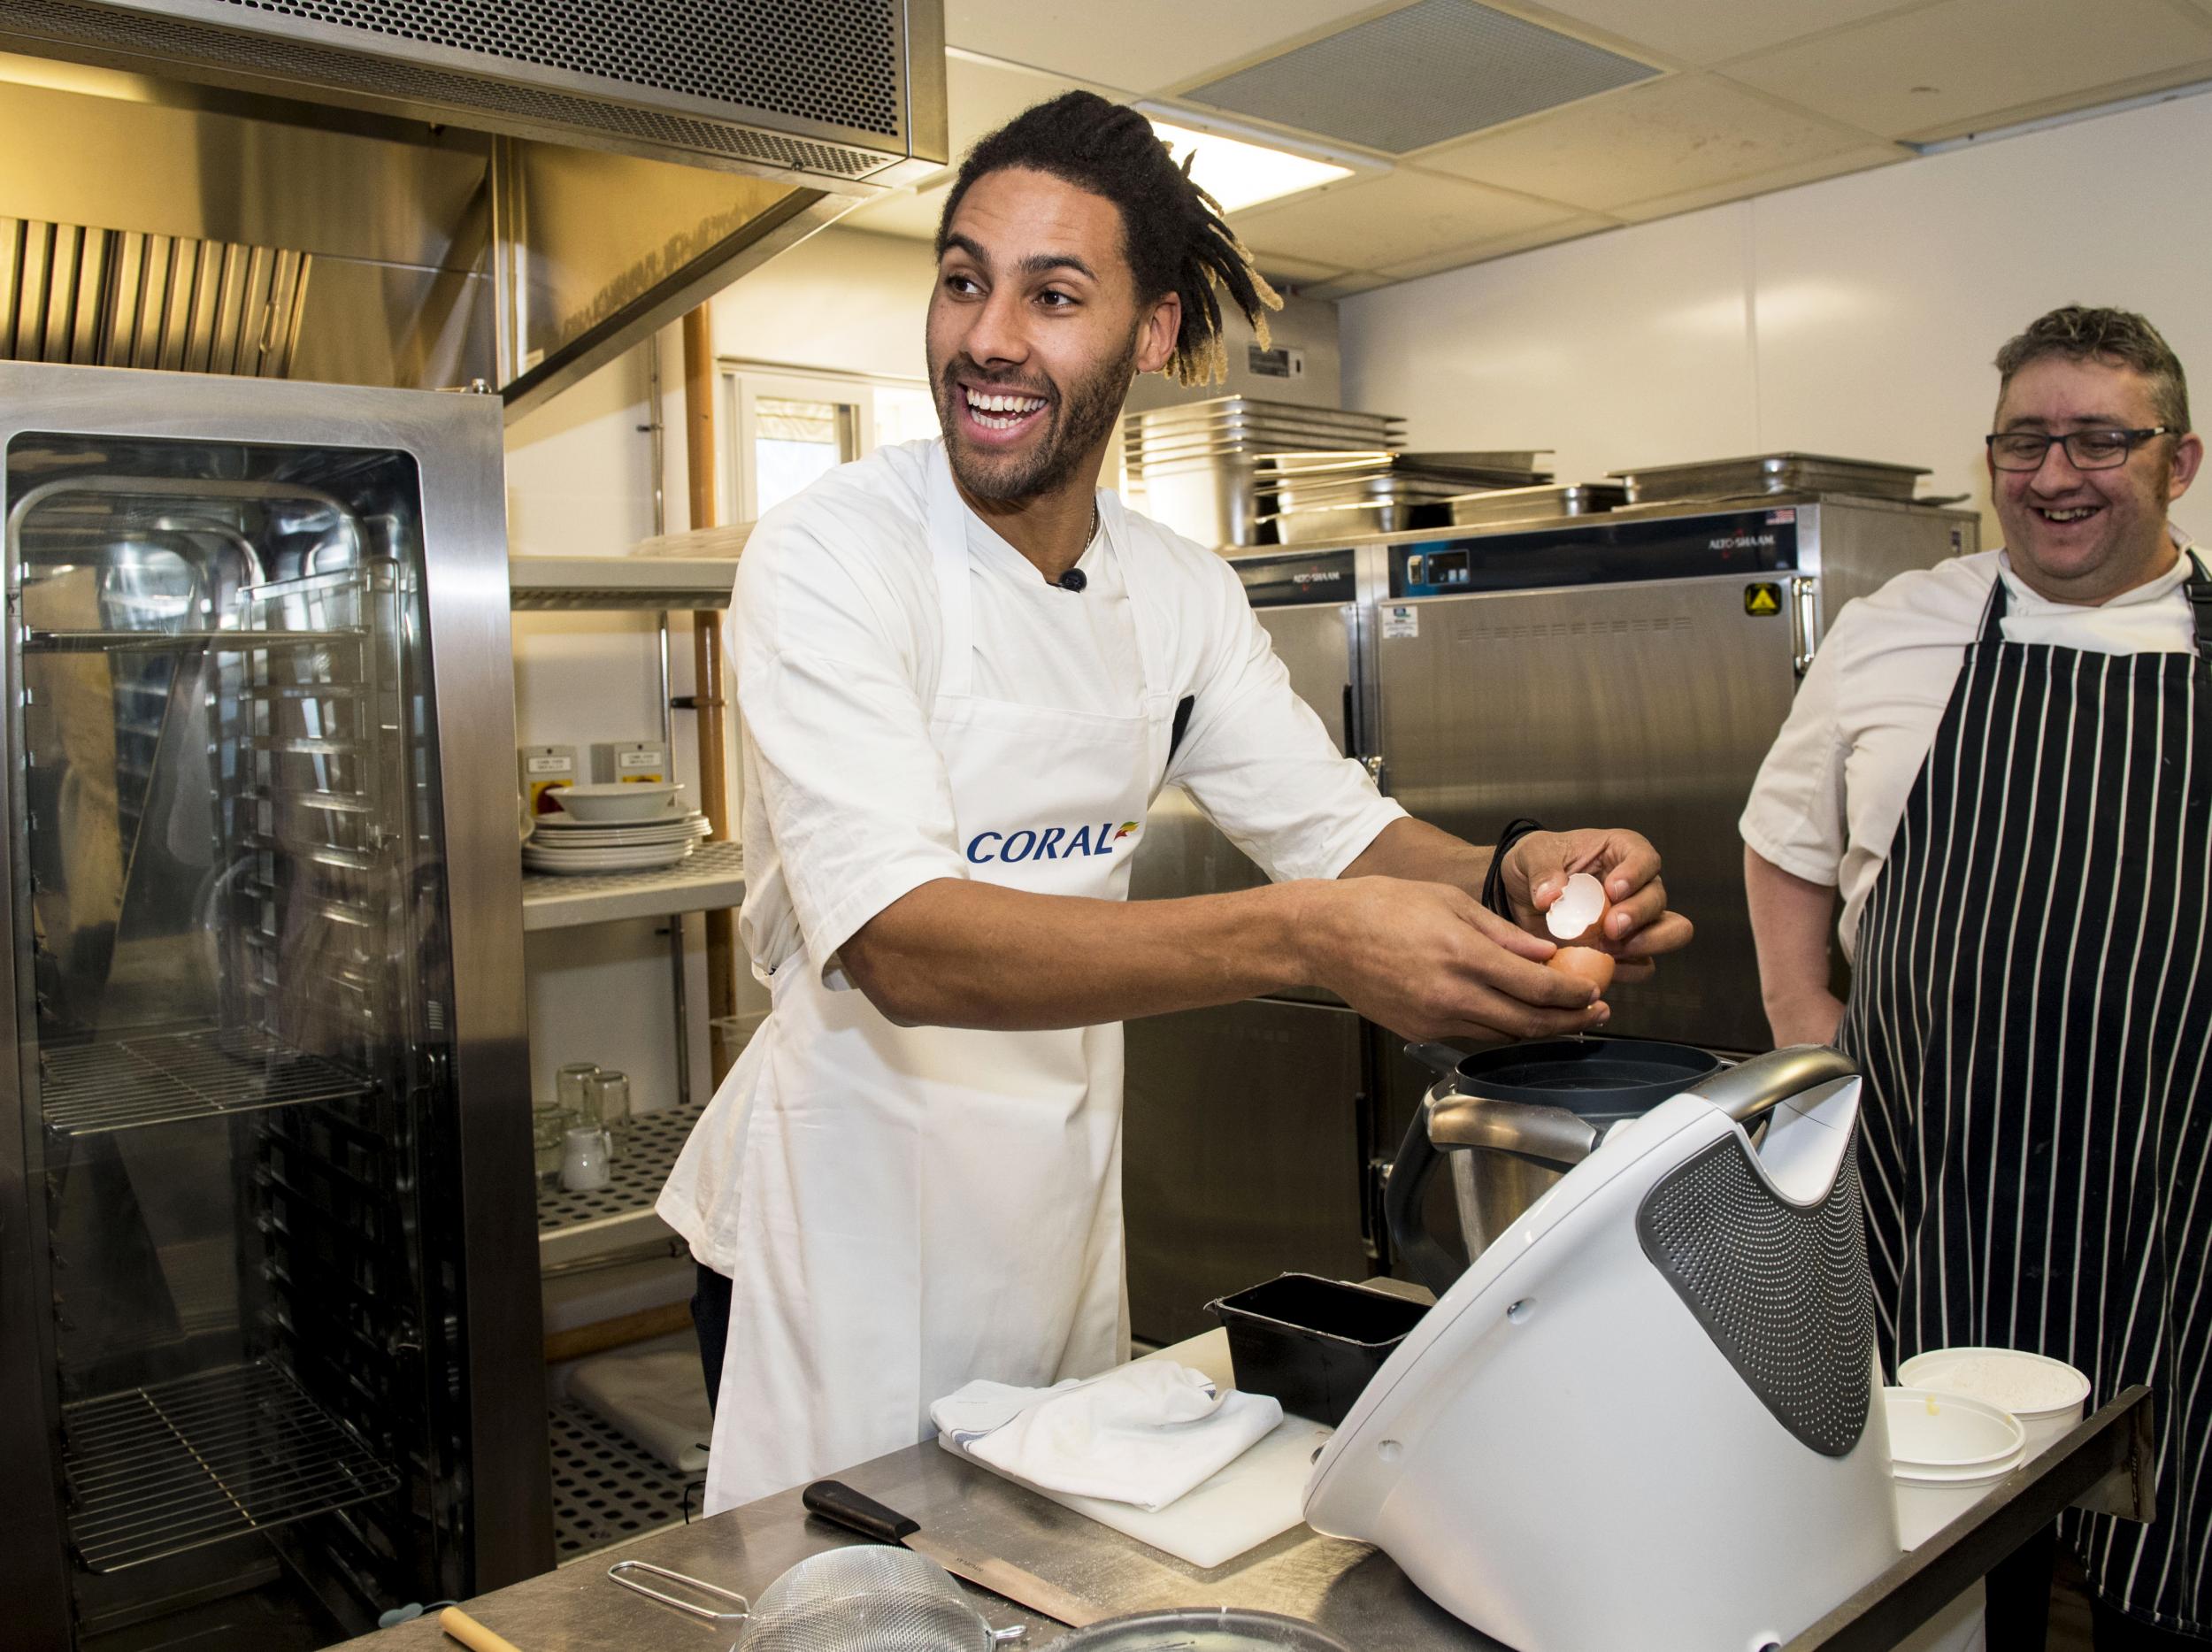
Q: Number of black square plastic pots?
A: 1